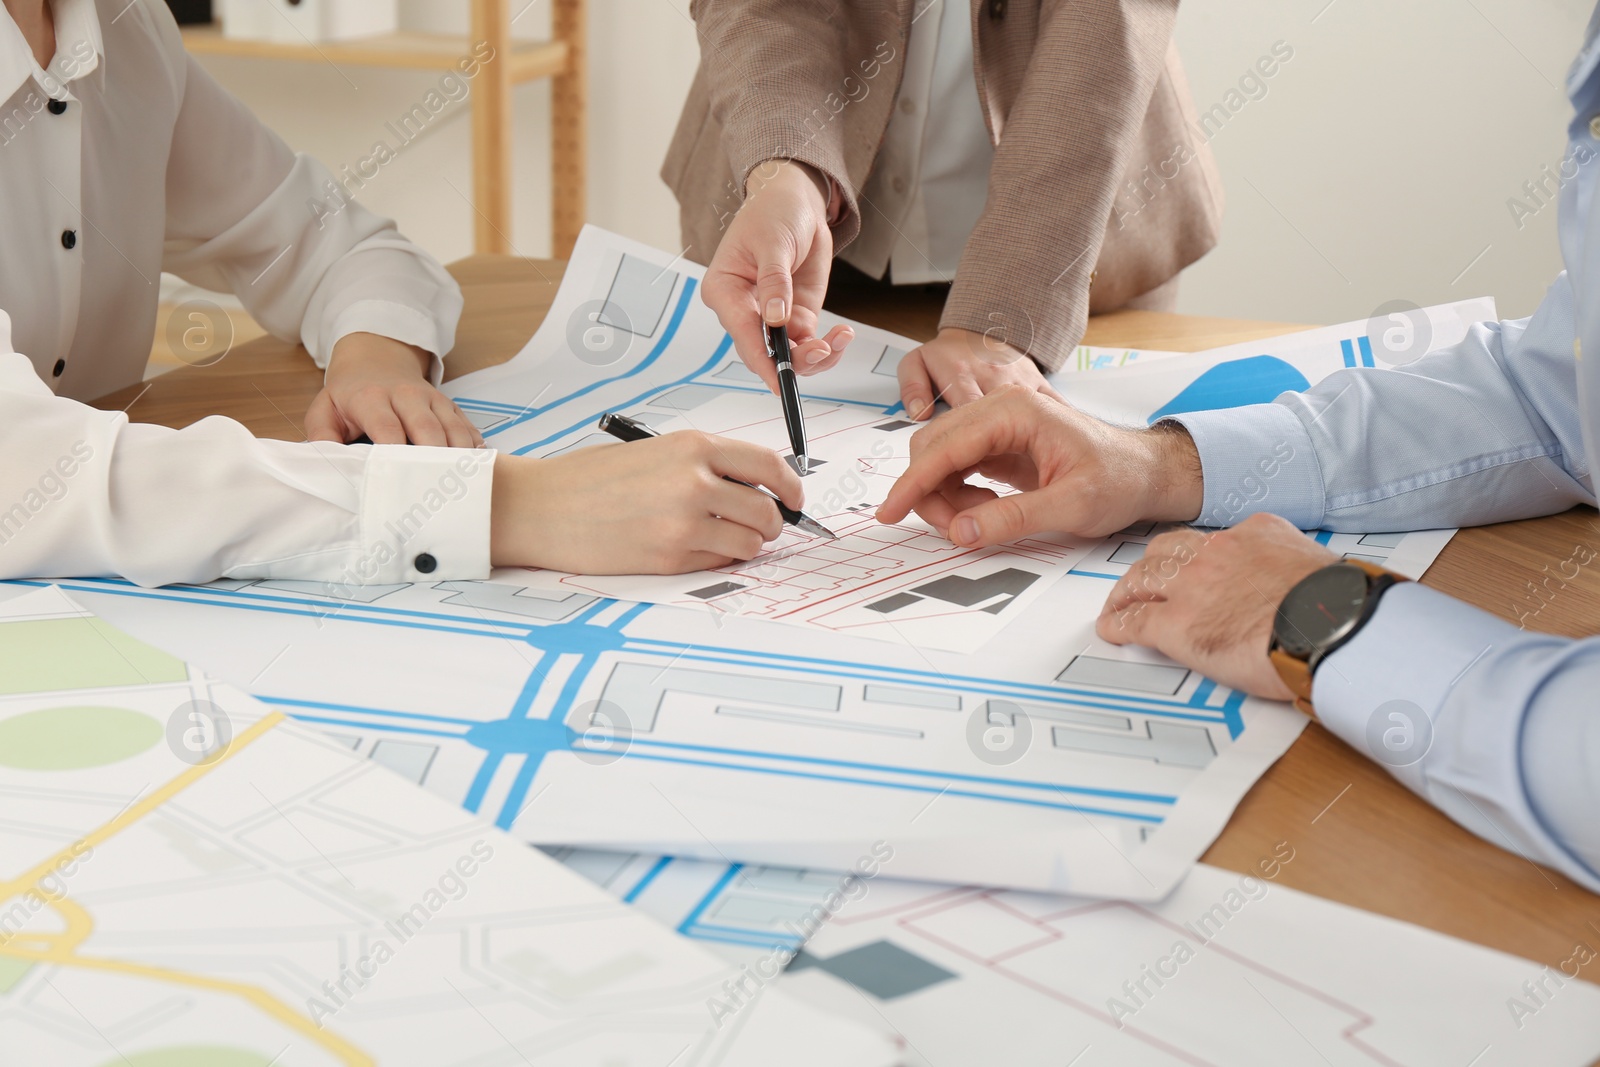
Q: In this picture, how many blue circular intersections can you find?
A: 2